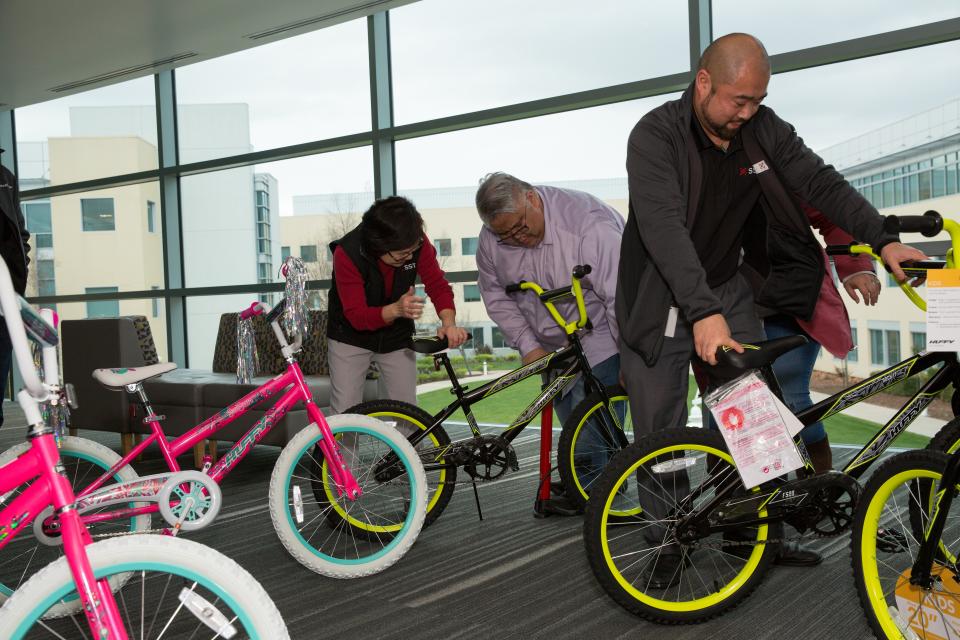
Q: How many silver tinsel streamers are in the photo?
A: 3